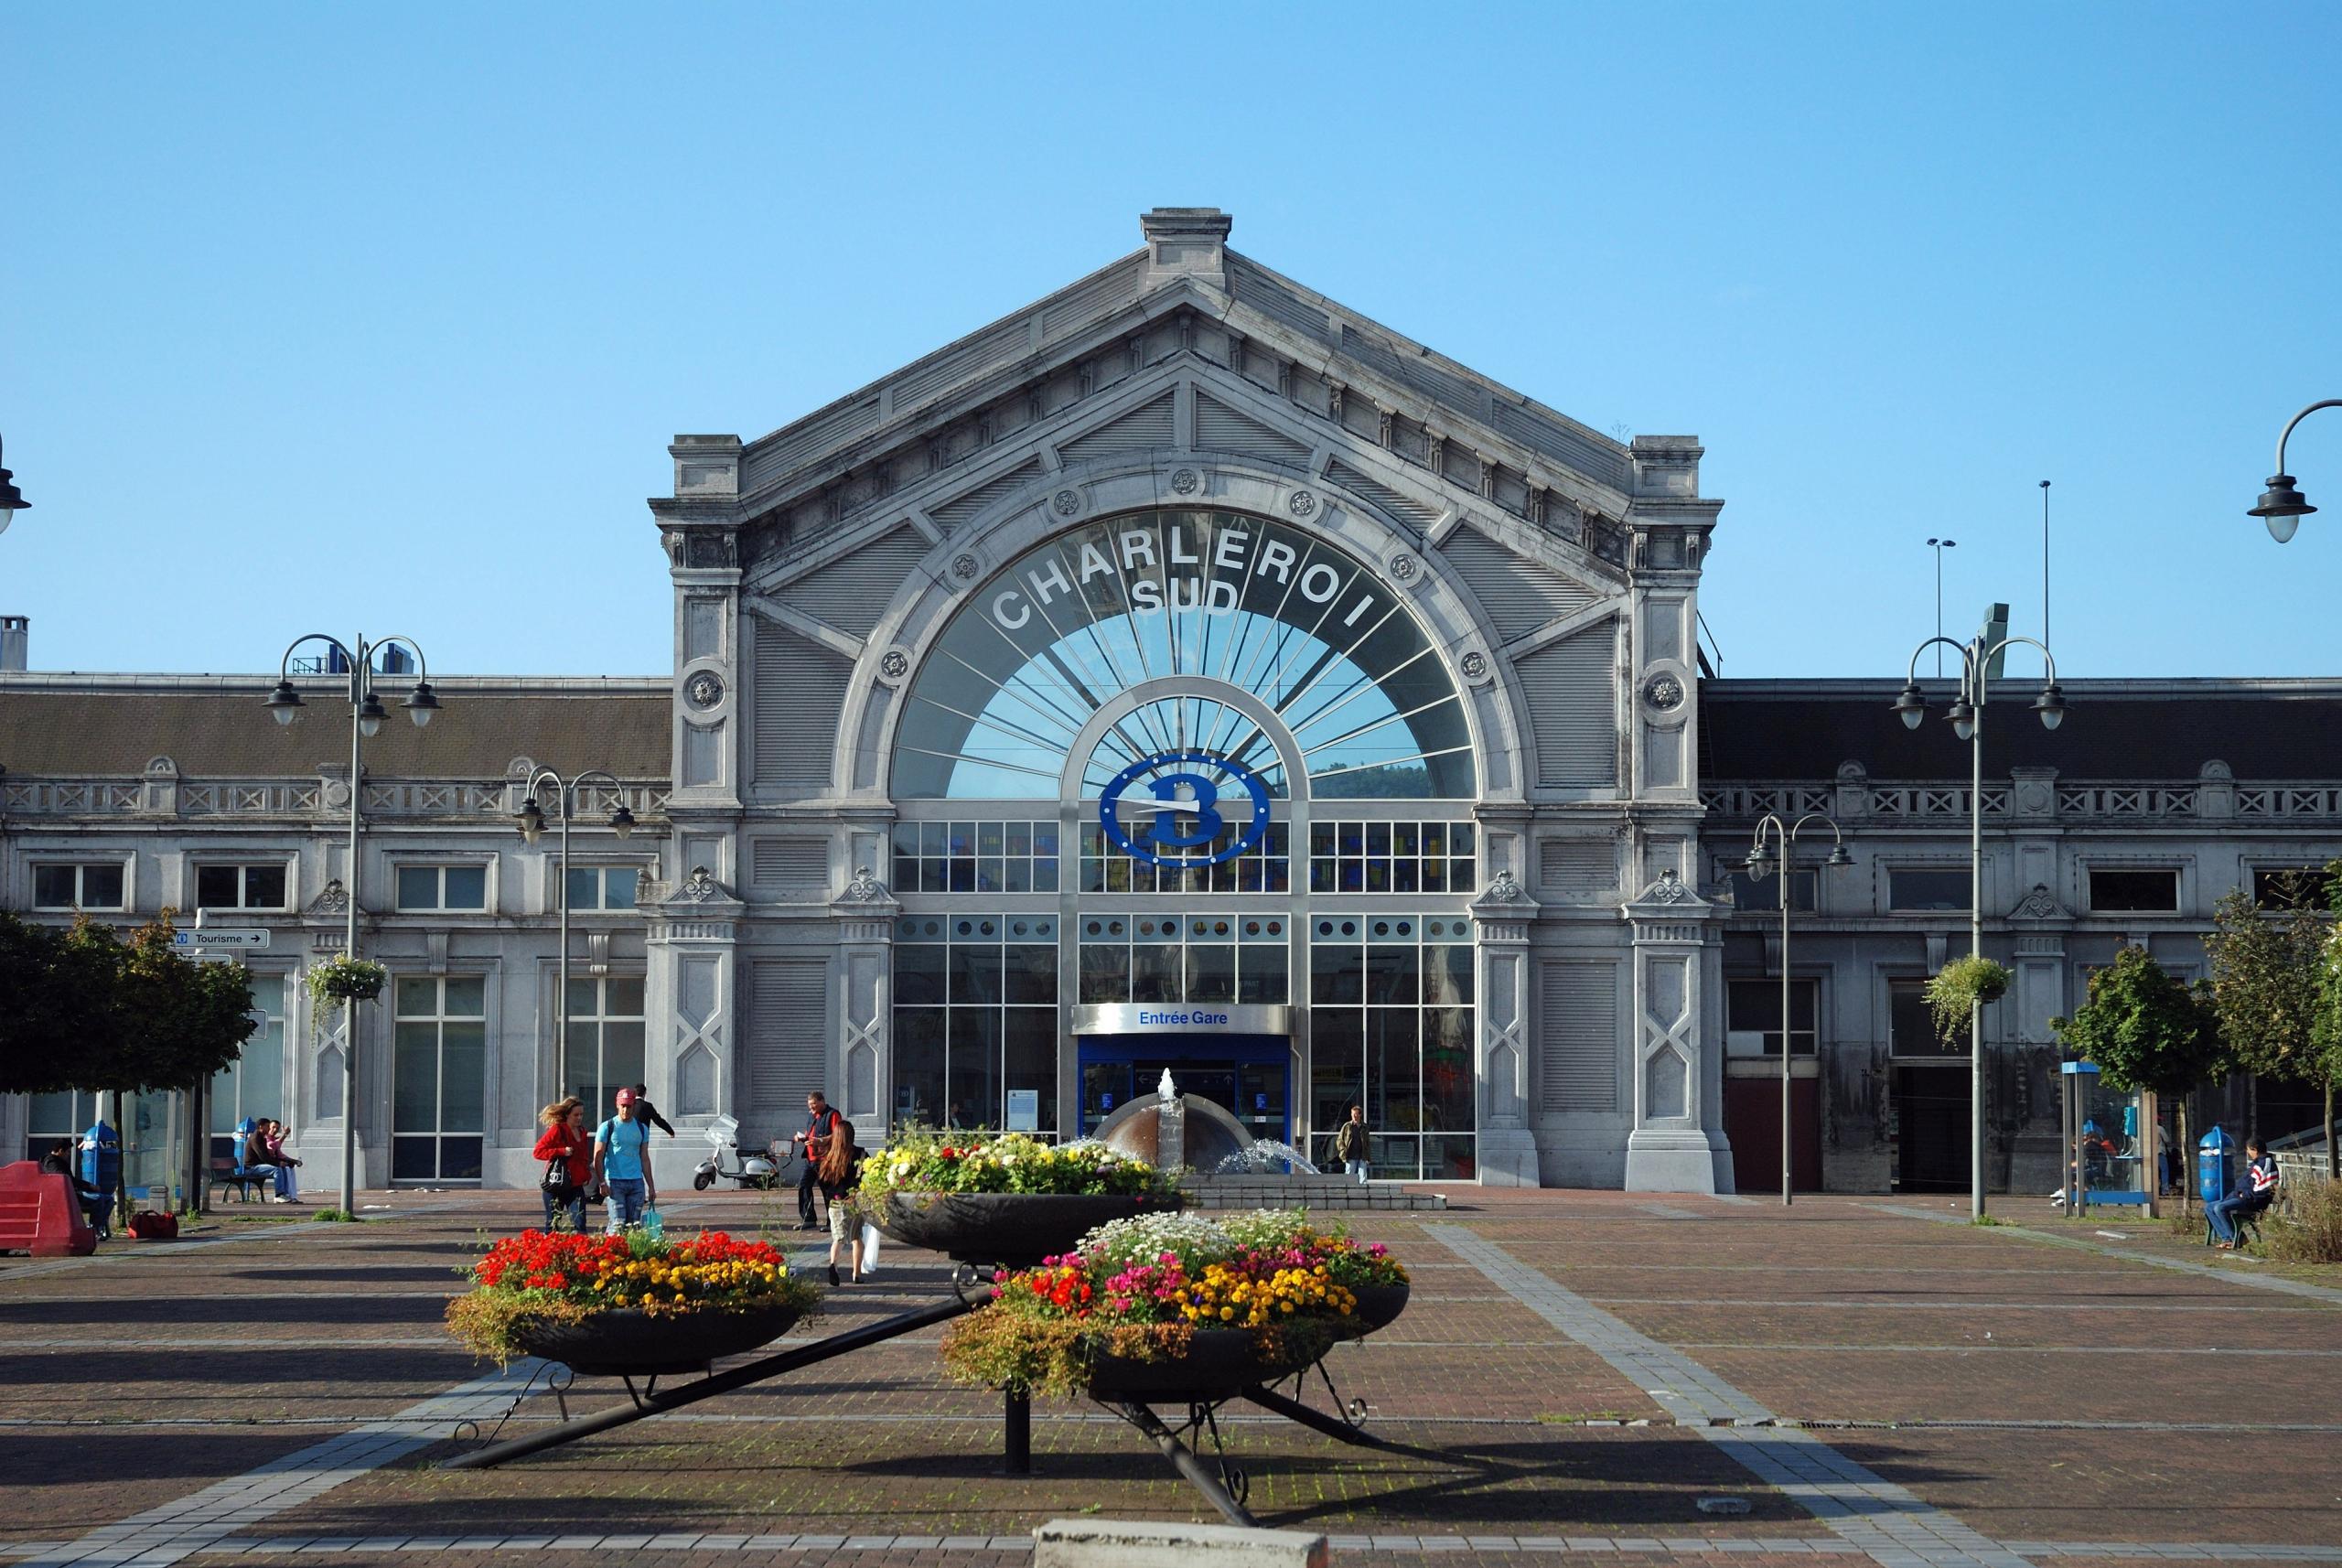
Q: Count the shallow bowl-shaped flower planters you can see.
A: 4